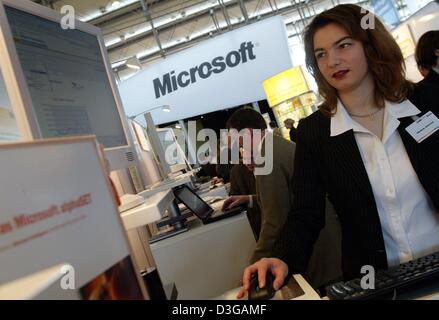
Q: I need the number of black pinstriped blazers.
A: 1